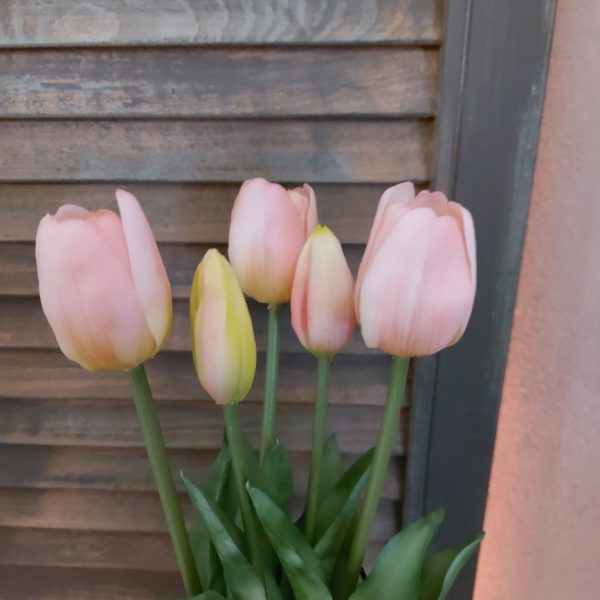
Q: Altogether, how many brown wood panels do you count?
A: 12